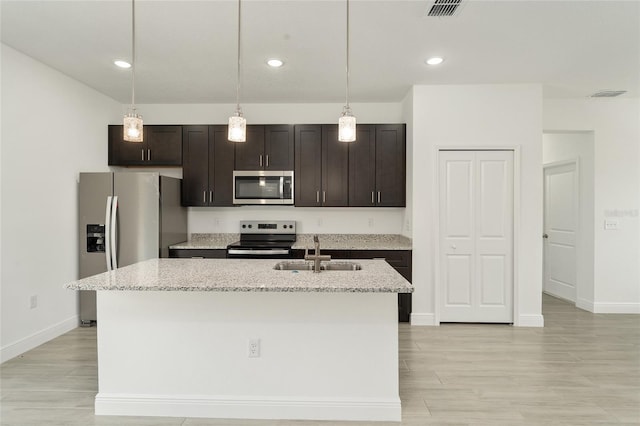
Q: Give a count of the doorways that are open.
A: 1